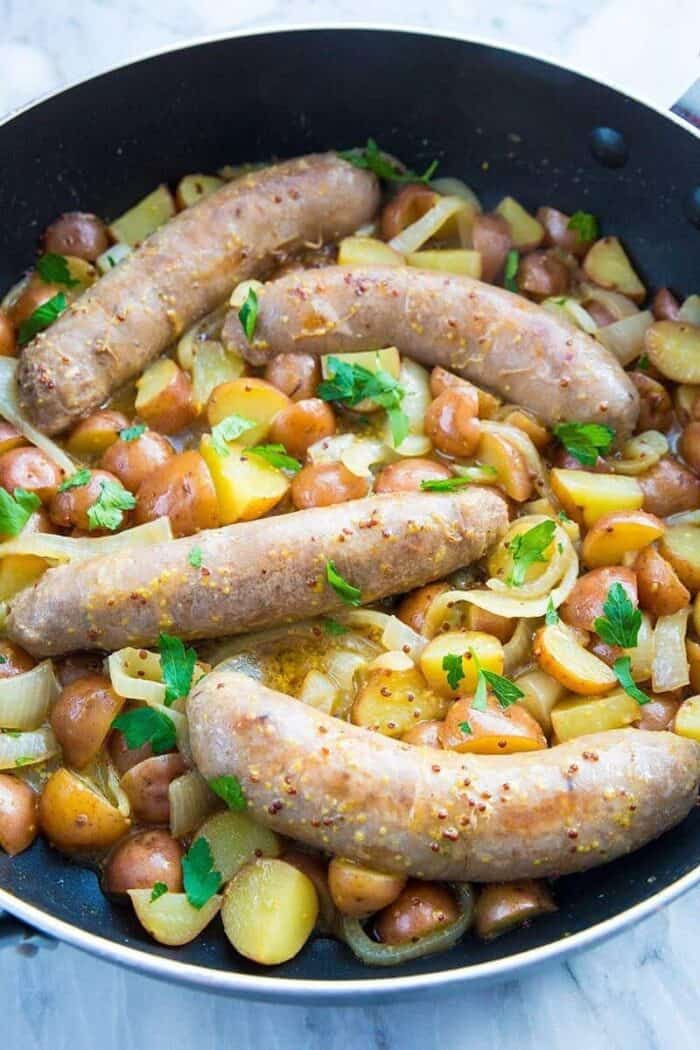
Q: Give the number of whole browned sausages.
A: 4